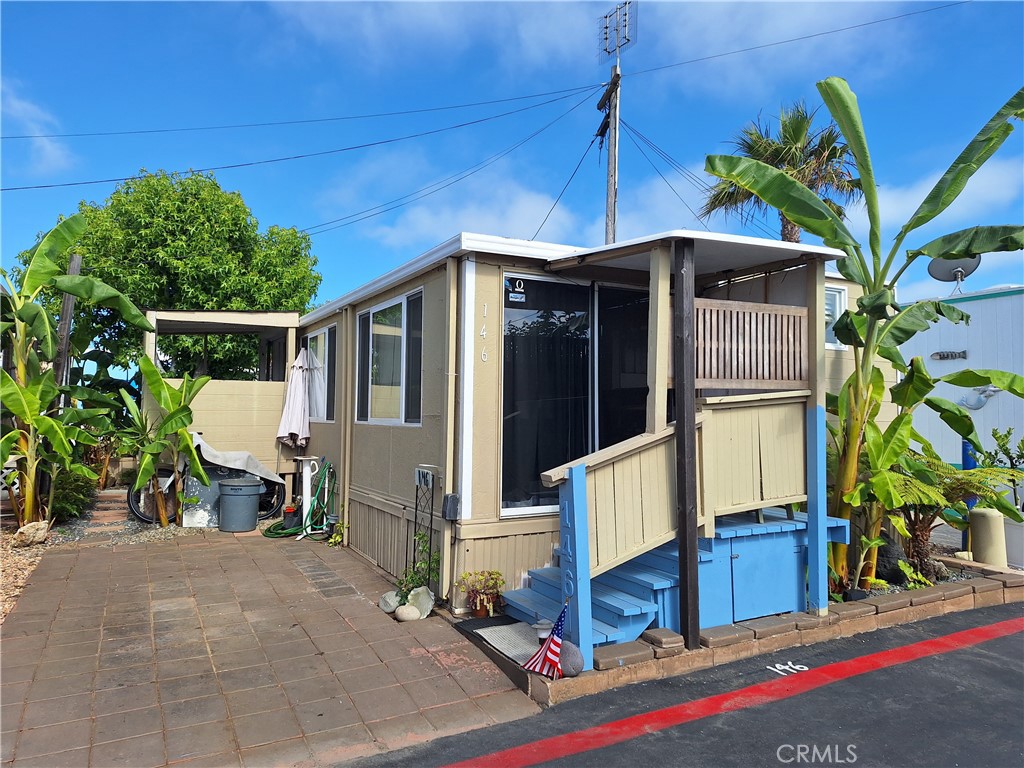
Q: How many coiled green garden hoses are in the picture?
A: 1